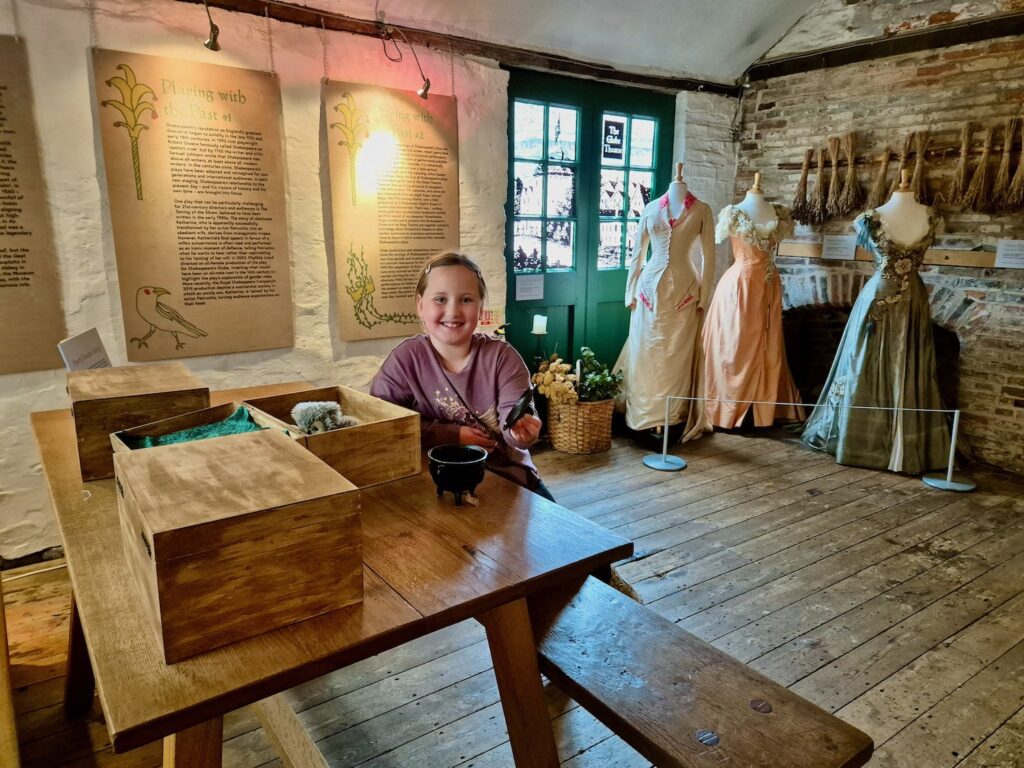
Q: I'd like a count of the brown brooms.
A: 11